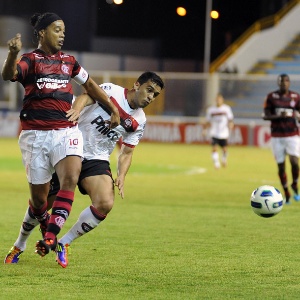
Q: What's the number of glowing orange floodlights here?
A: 3